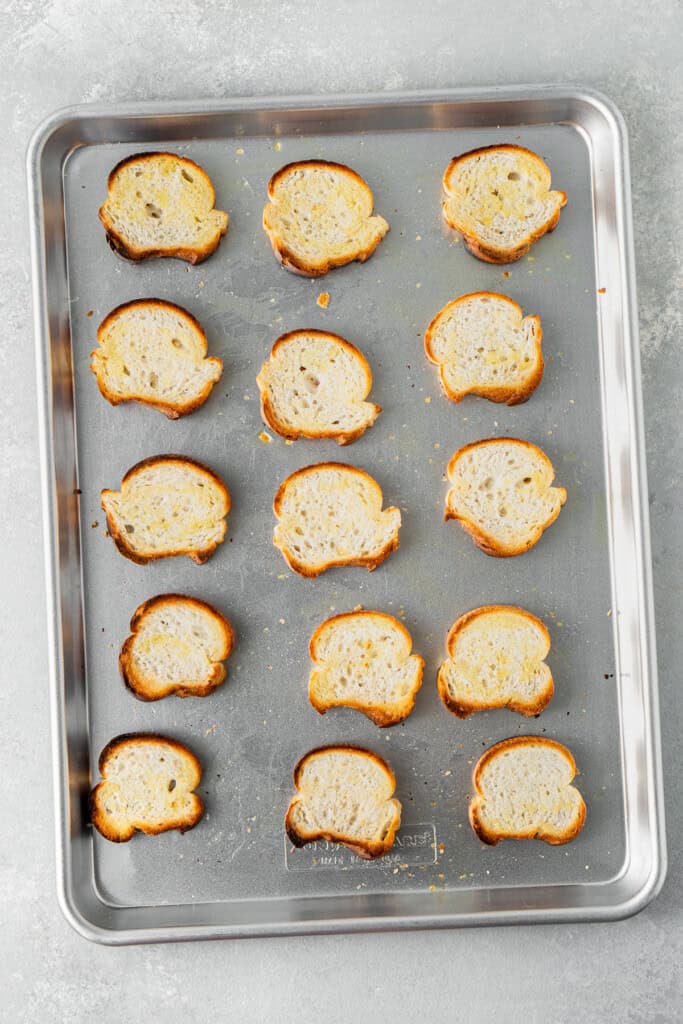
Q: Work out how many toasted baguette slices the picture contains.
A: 15